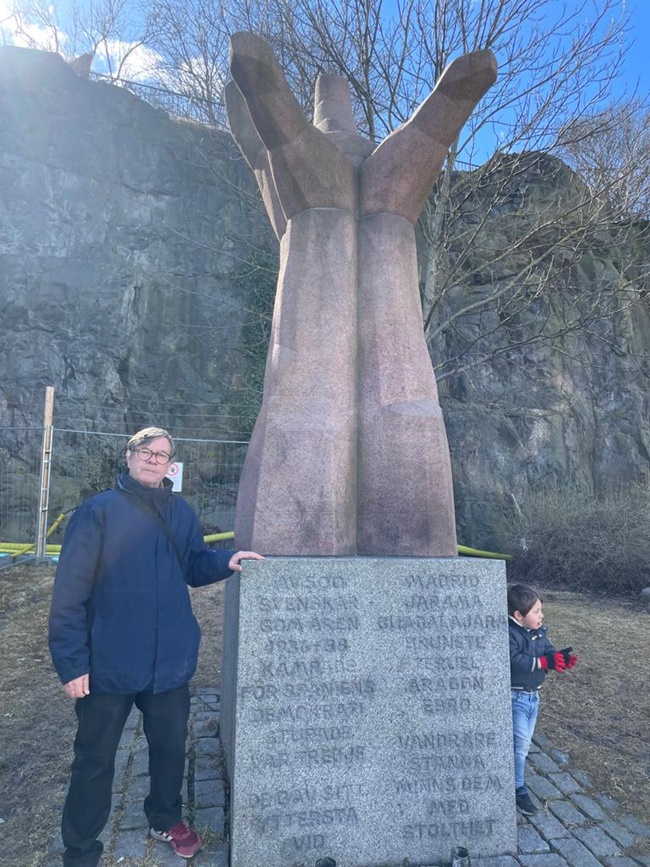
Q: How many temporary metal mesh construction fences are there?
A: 2